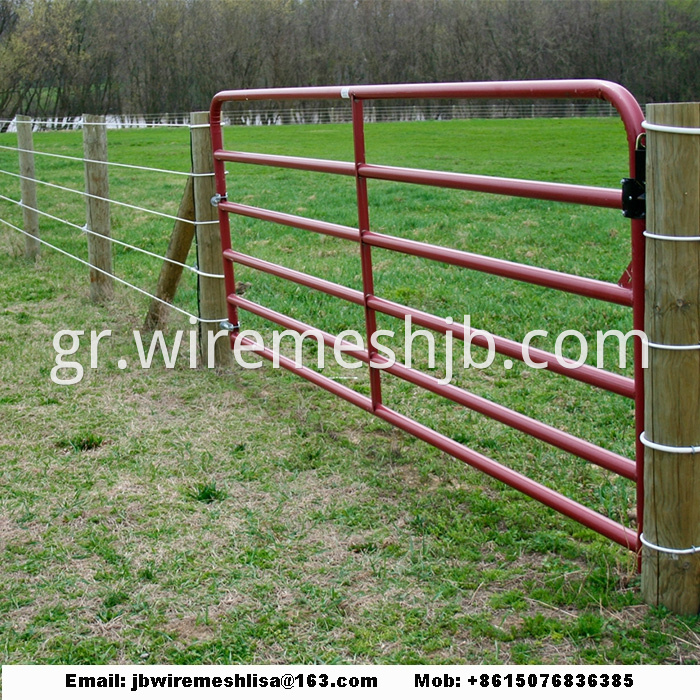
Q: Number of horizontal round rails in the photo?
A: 6